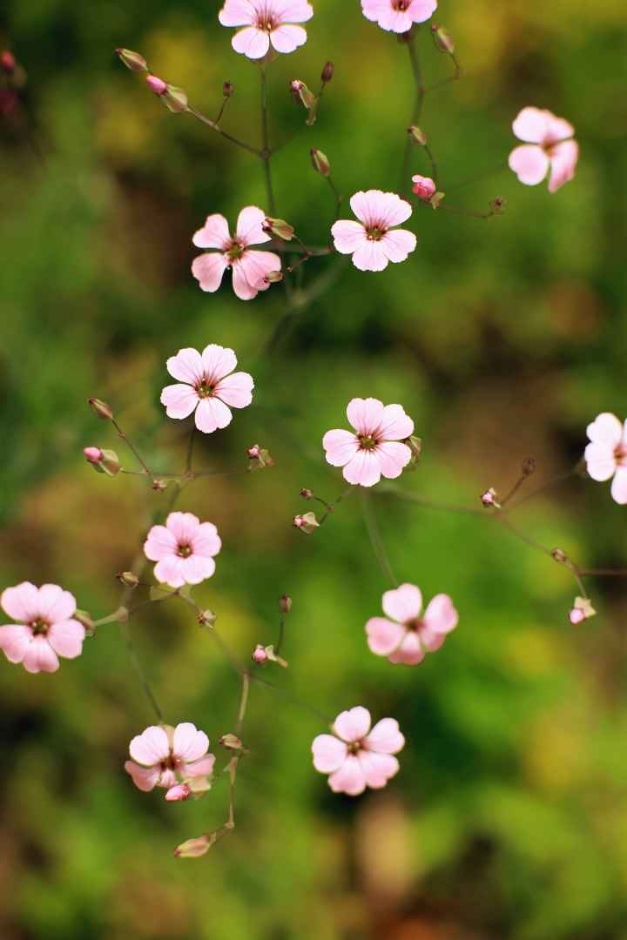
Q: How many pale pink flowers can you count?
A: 13